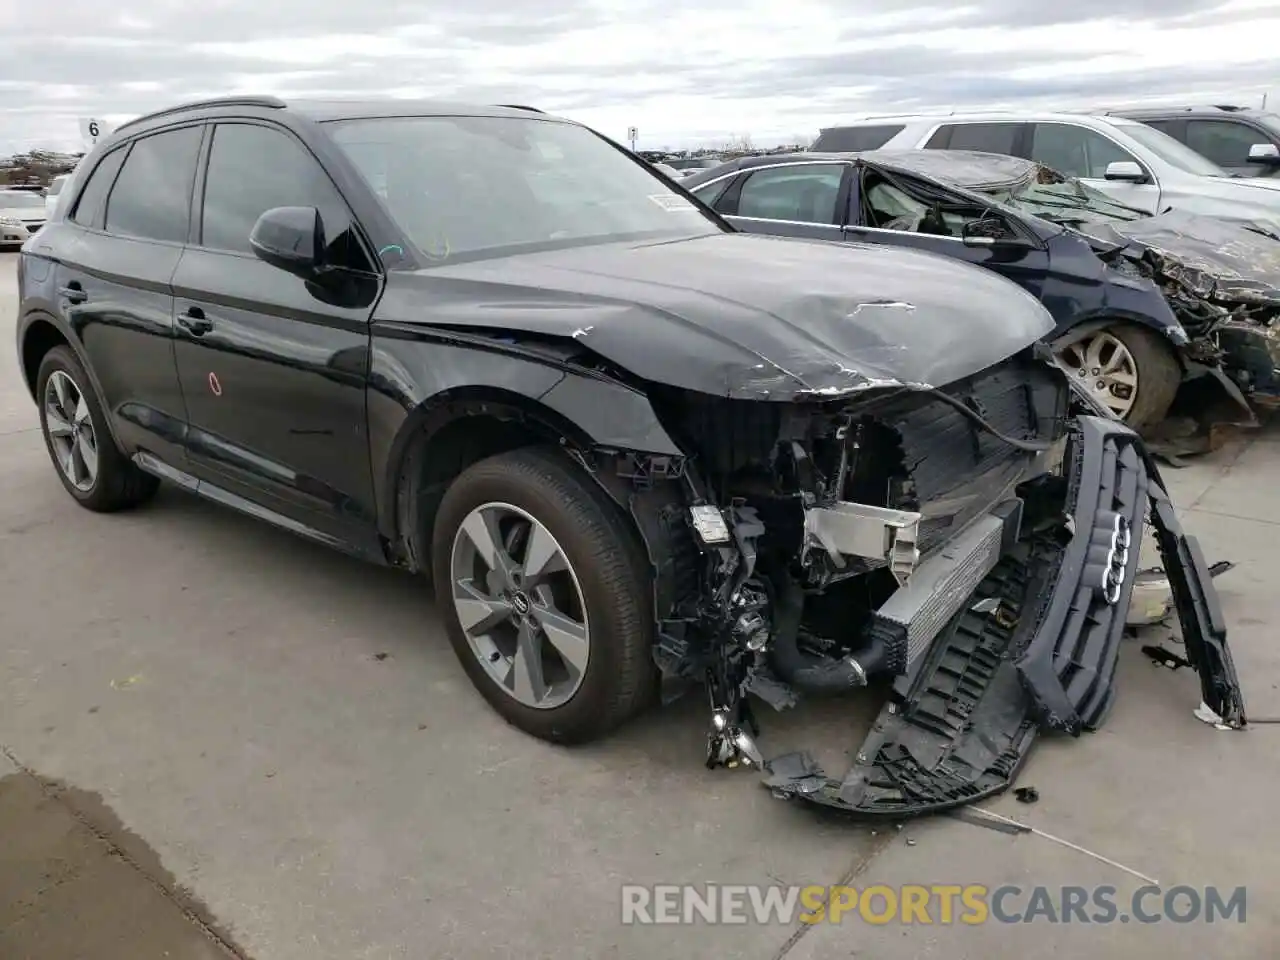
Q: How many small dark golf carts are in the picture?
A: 0